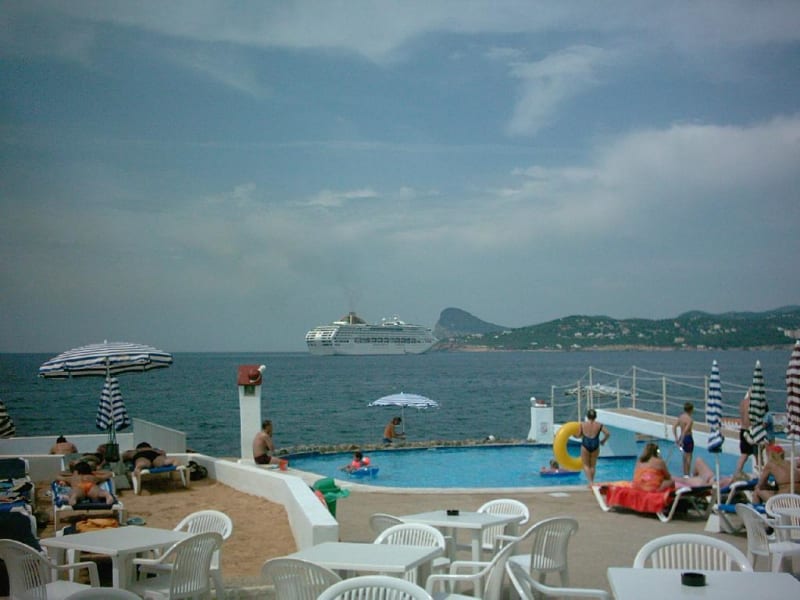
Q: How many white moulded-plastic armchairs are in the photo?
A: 15